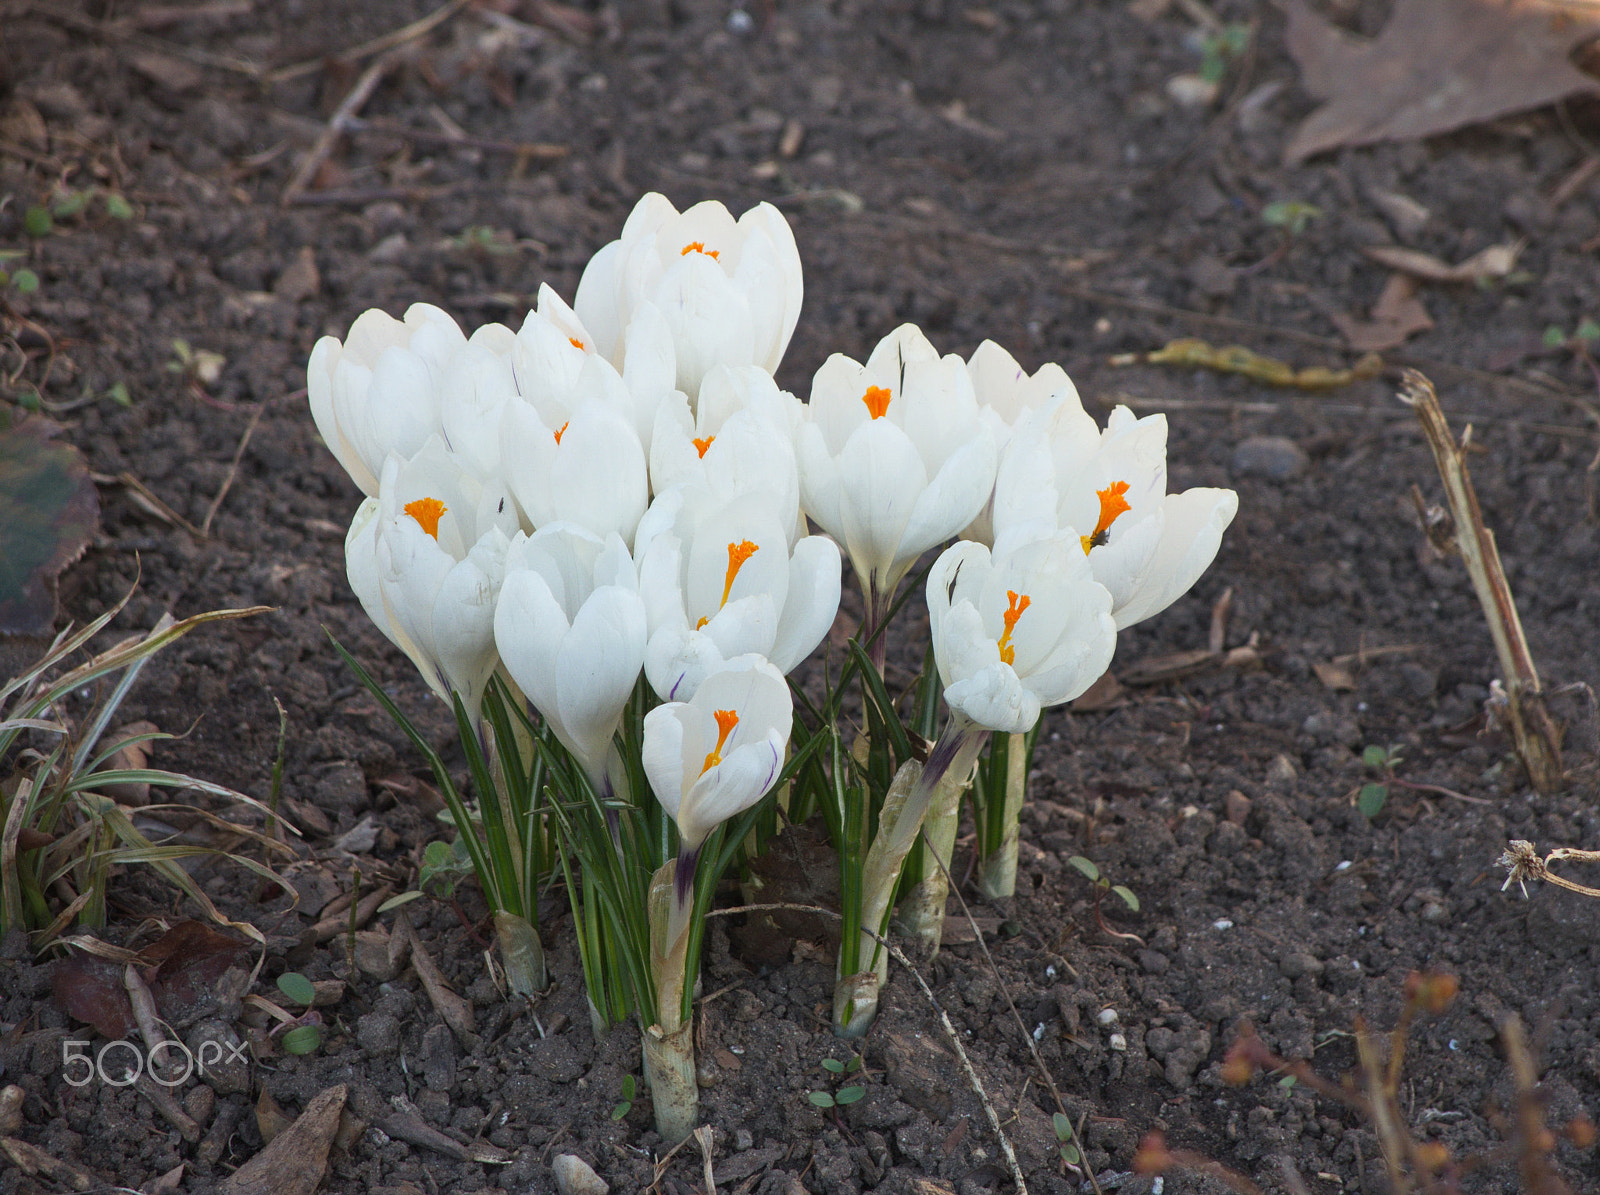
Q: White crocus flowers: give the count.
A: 14